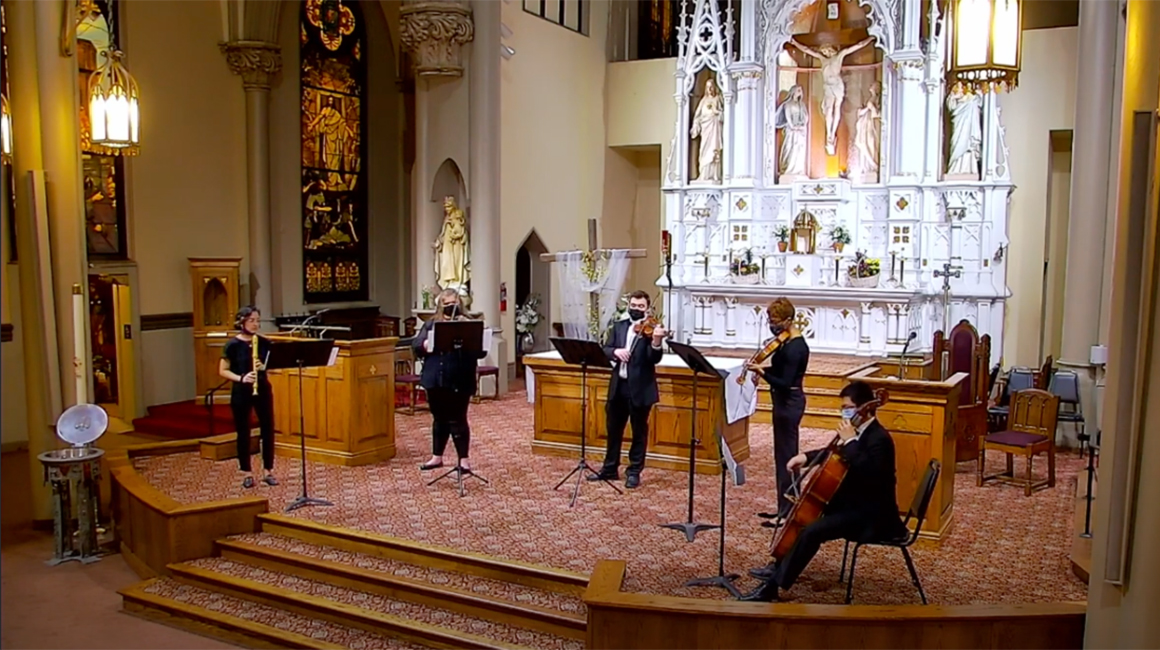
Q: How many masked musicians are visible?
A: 4